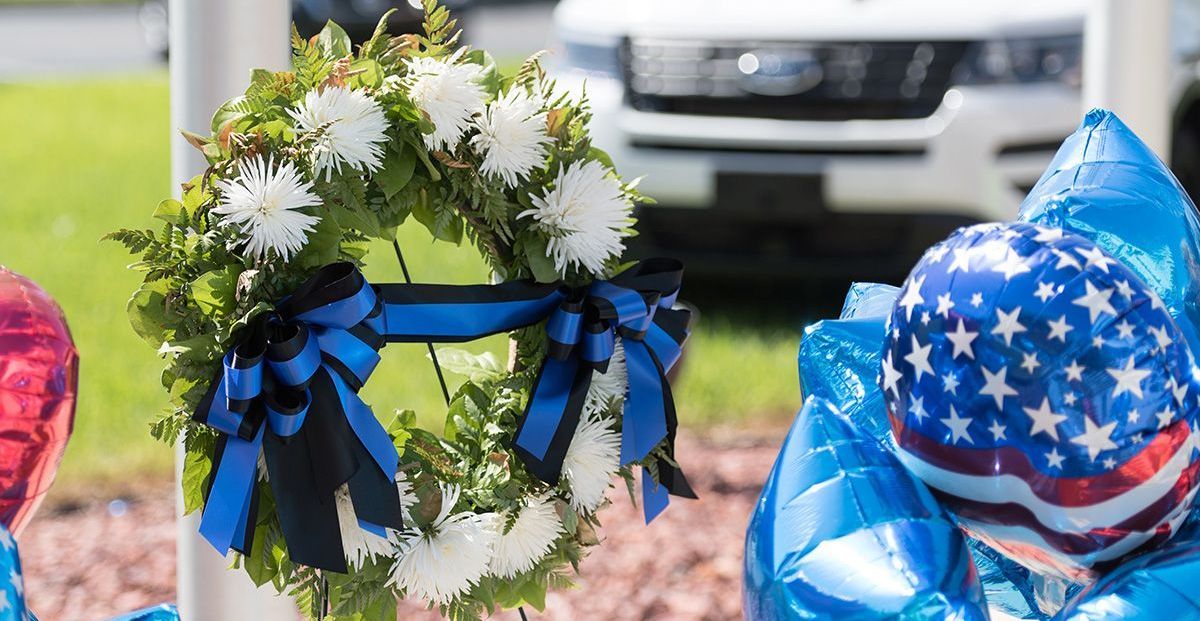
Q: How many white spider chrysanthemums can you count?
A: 10